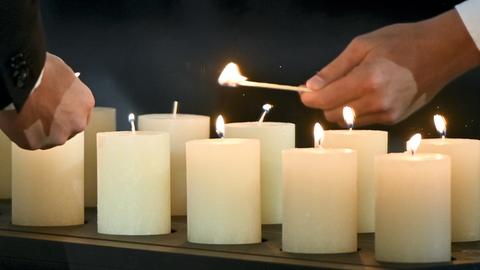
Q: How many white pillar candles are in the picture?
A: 11